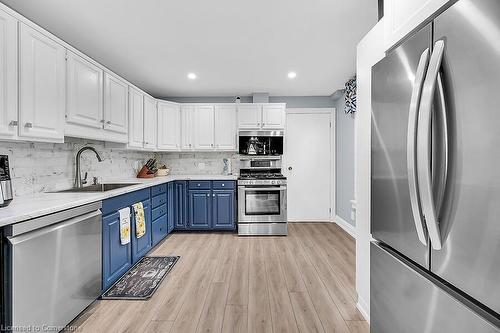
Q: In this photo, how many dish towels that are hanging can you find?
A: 2